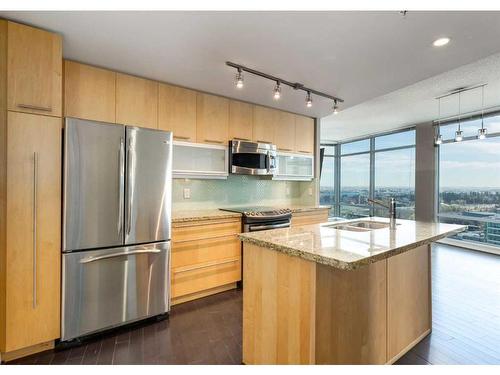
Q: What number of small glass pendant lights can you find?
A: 3